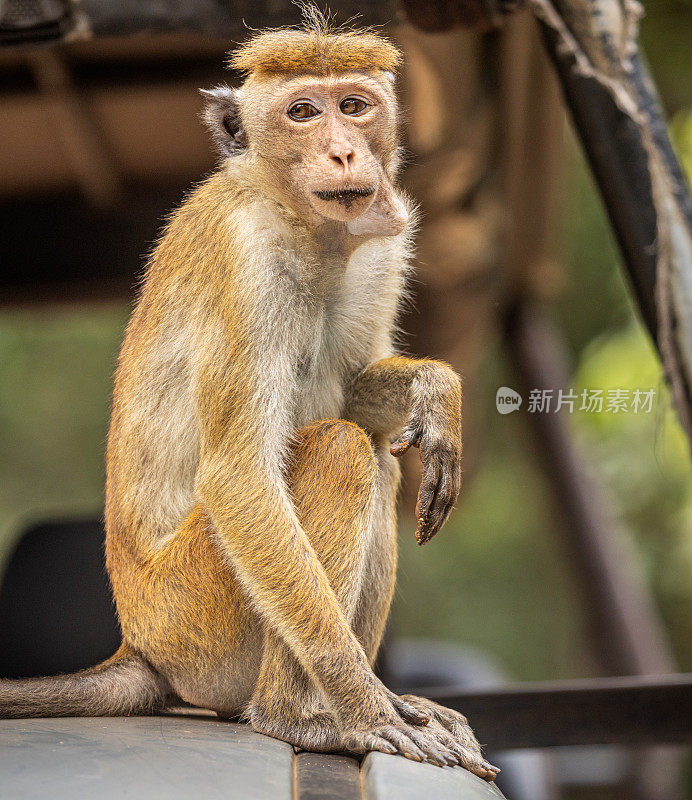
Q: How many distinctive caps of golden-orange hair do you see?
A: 1